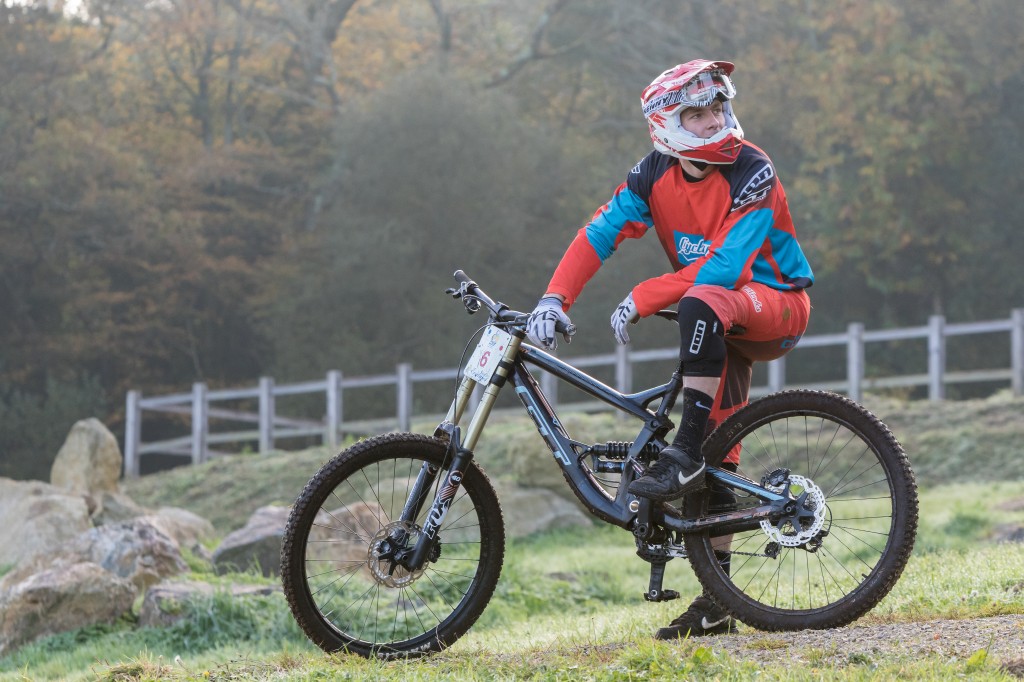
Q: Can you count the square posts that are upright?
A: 12